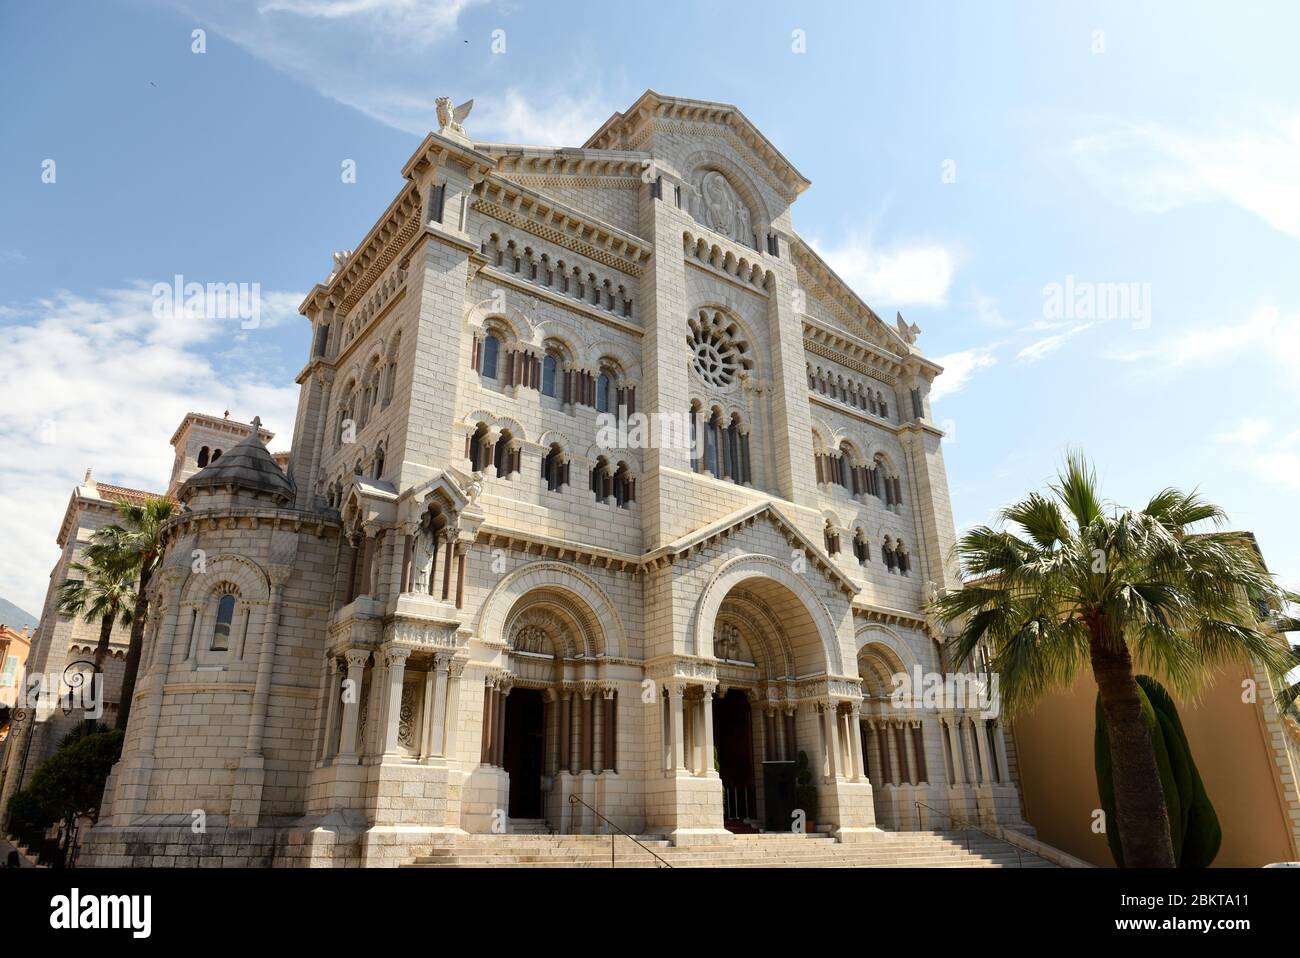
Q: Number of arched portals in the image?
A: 3